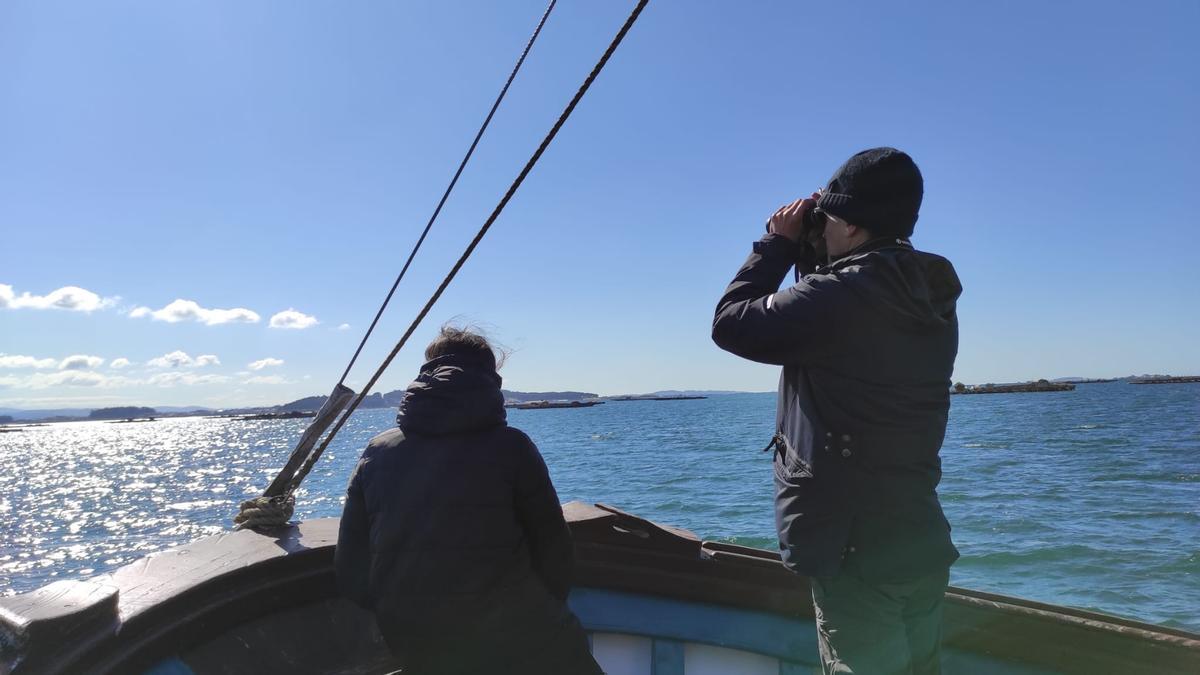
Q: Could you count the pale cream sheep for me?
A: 0